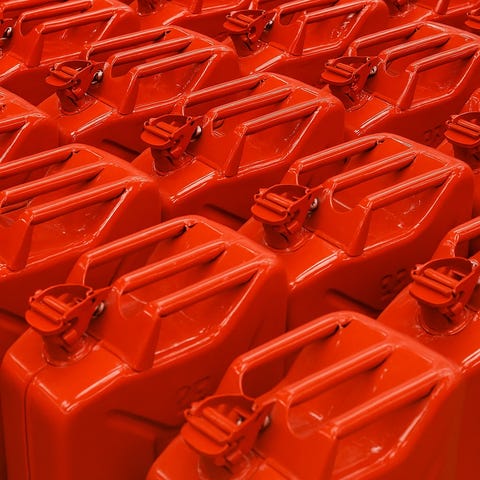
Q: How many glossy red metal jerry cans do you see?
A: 15